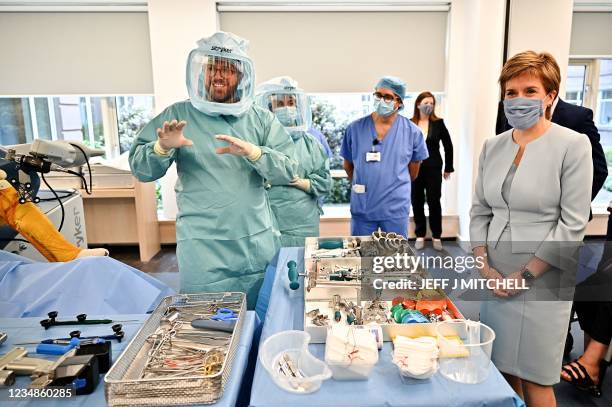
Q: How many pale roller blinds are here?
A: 3